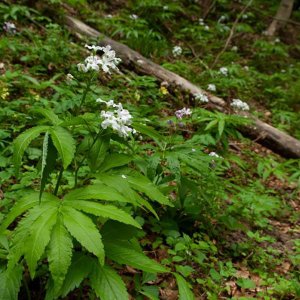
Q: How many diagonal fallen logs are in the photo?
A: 1